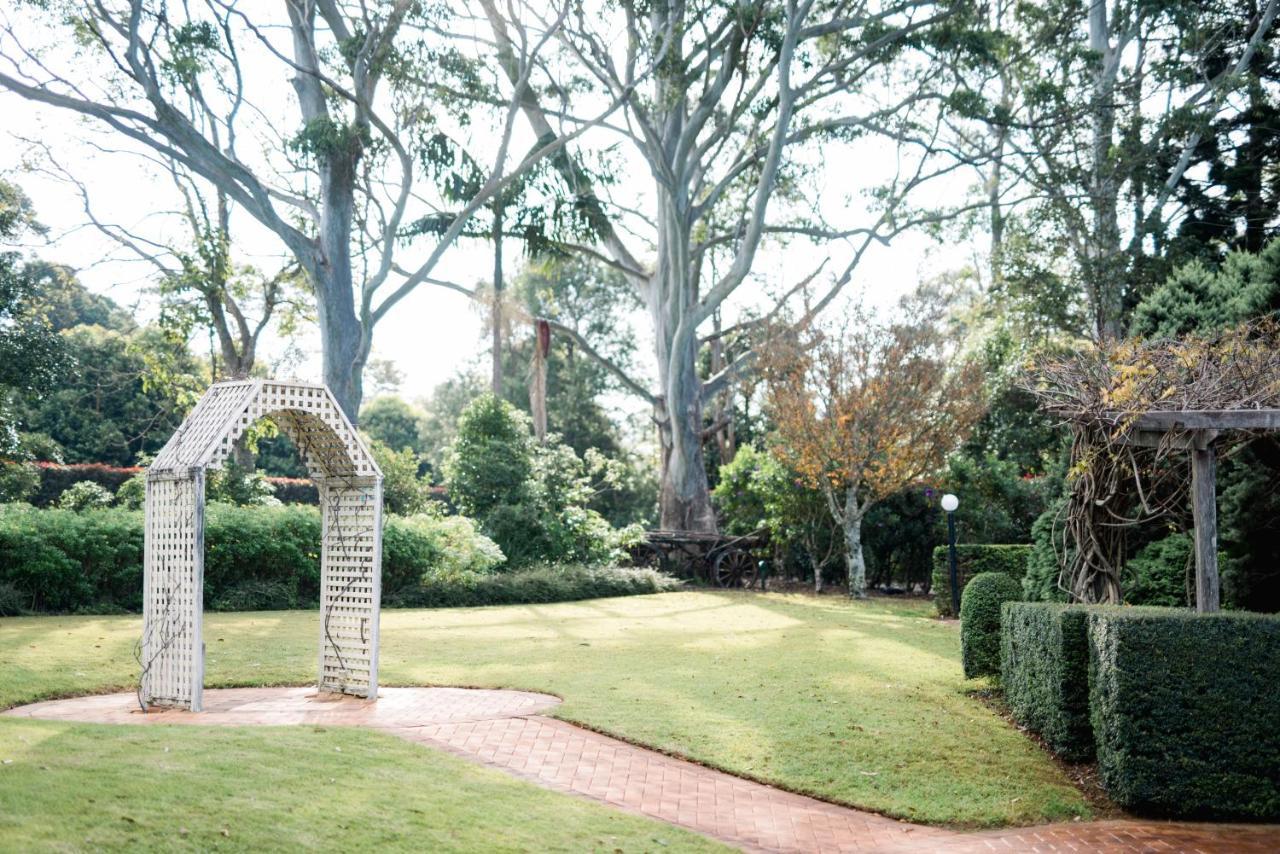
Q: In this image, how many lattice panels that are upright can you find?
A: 2